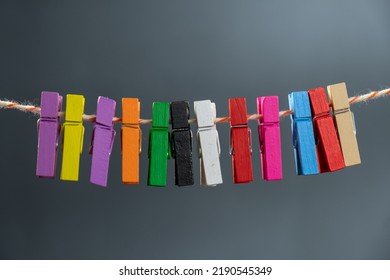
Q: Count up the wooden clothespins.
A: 12